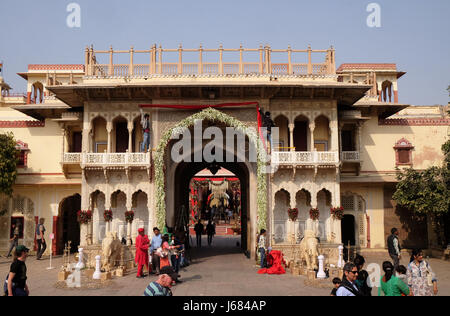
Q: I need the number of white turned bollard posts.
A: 4